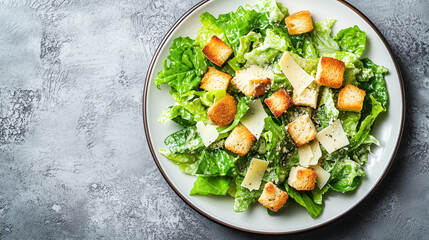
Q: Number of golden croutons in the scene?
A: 12